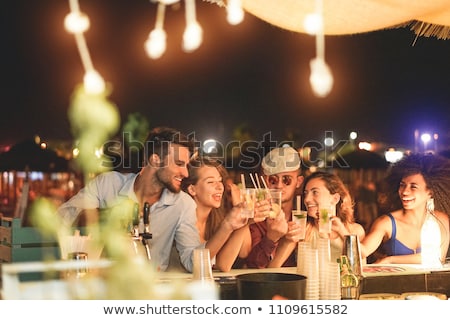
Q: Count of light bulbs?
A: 7